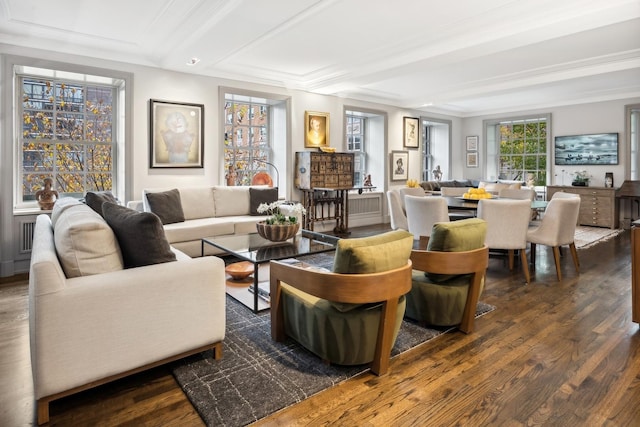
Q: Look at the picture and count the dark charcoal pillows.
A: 4